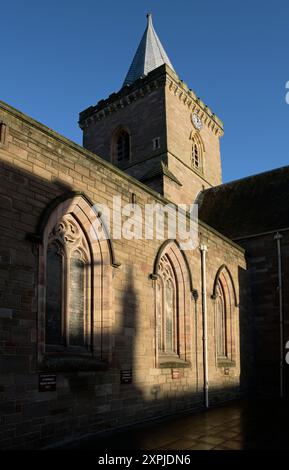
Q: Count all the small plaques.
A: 4